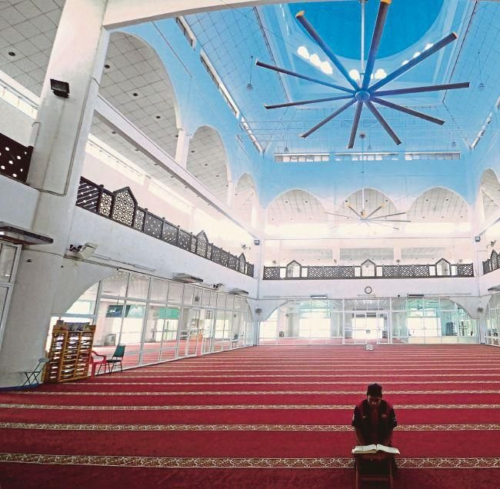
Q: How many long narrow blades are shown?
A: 10